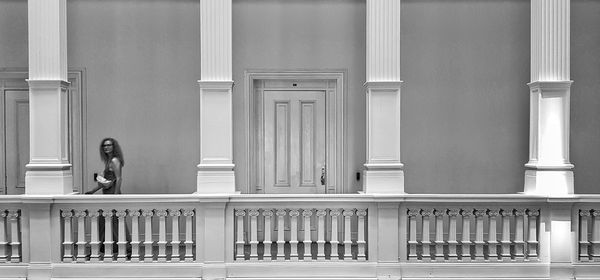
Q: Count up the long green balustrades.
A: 0